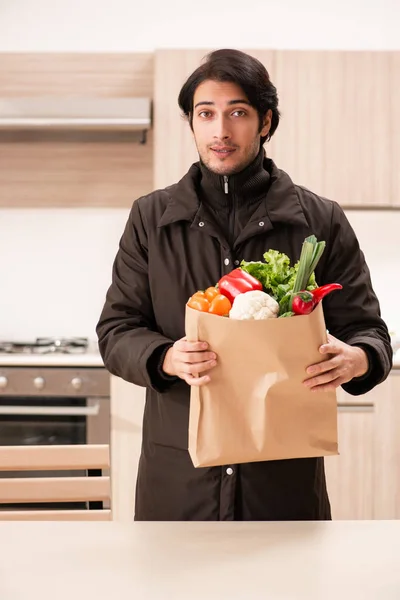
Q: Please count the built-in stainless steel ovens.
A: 1